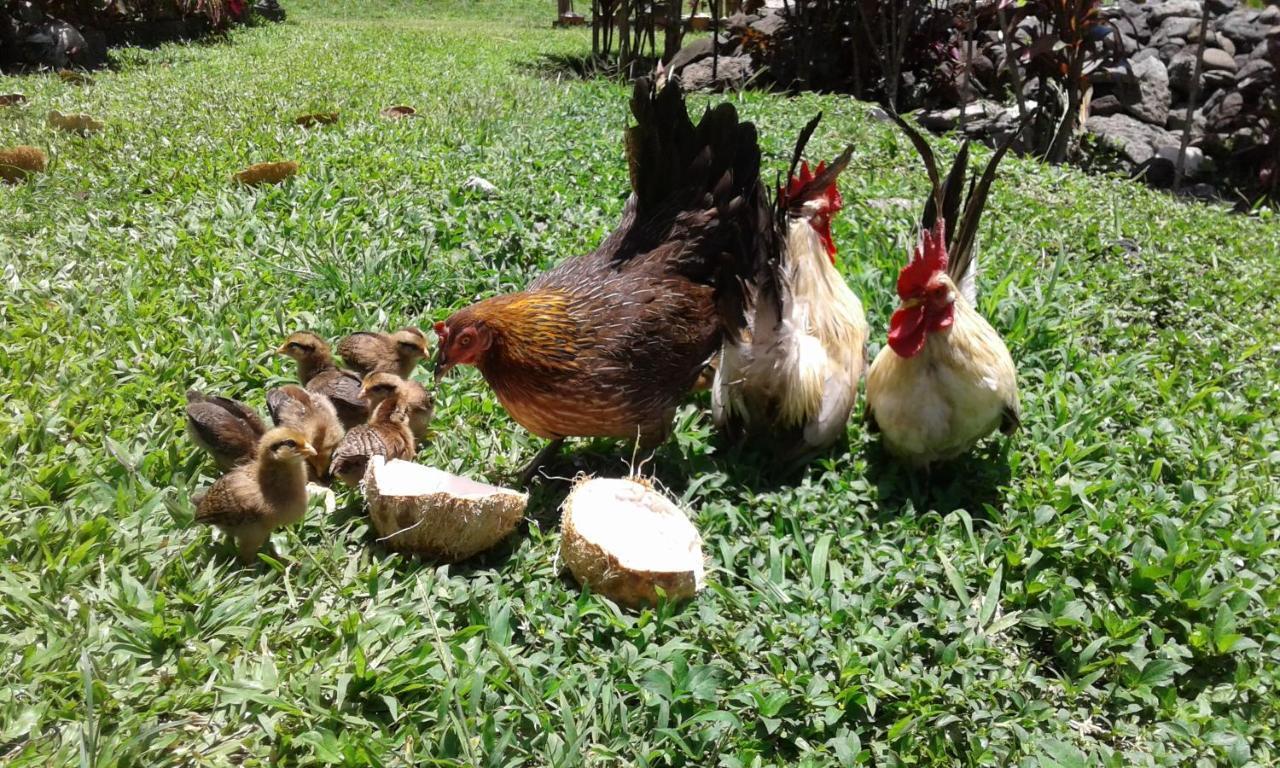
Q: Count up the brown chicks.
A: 7